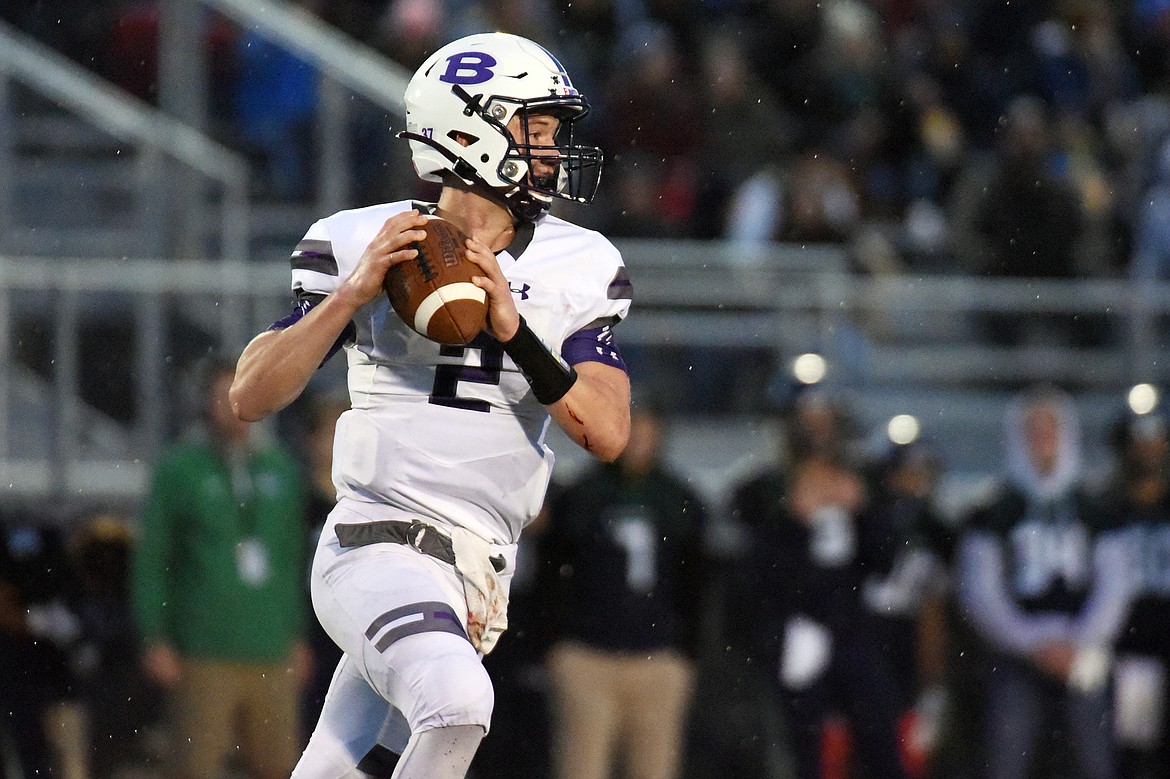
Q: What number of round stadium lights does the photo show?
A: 3